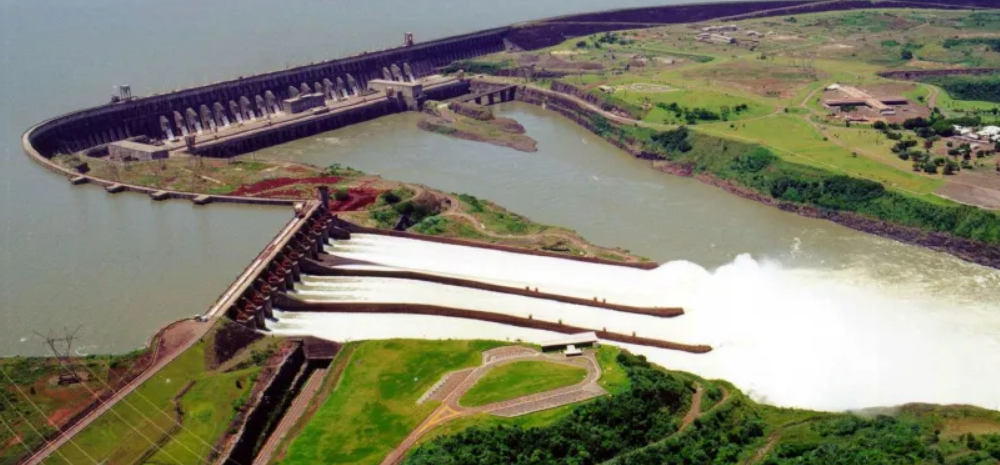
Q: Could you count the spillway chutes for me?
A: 3